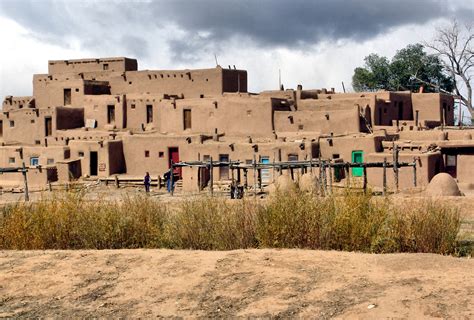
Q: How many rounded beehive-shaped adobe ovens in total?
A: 3